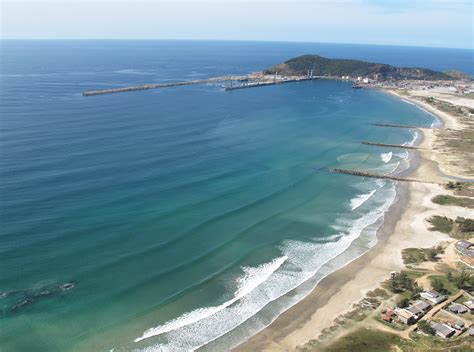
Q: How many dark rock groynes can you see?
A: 3